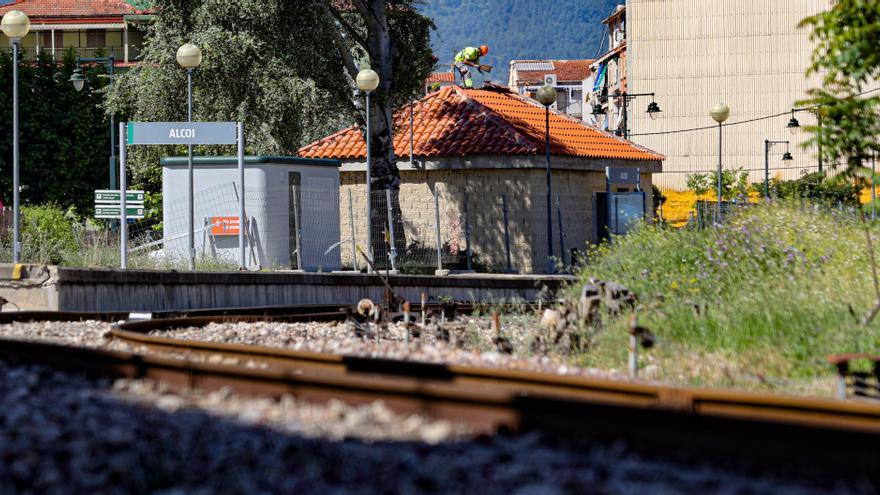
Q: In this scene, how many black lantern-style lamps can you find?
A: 5